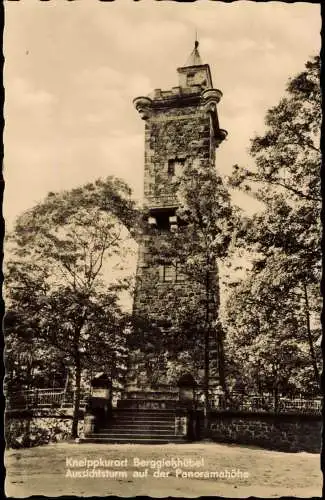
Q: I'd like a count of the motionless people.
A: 0